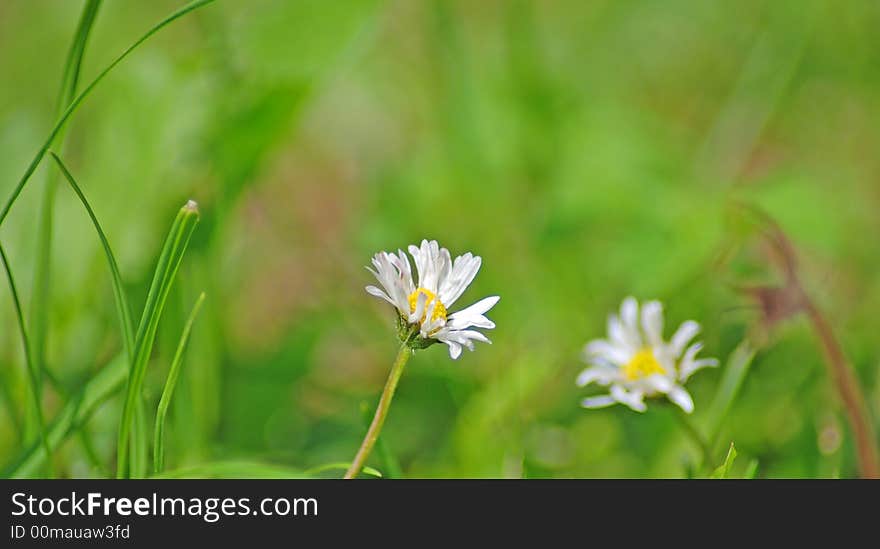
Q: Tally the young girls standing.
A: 0